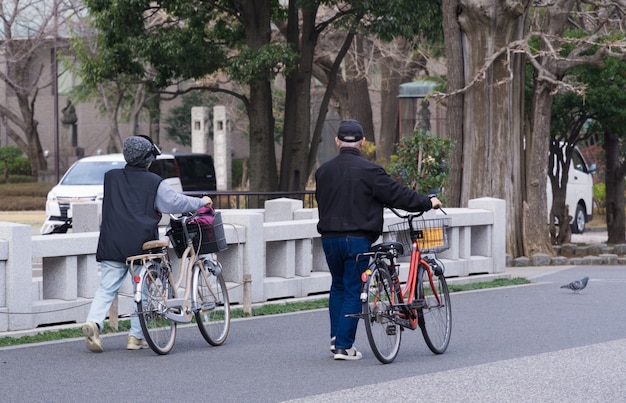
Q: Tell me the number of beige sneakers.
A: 2